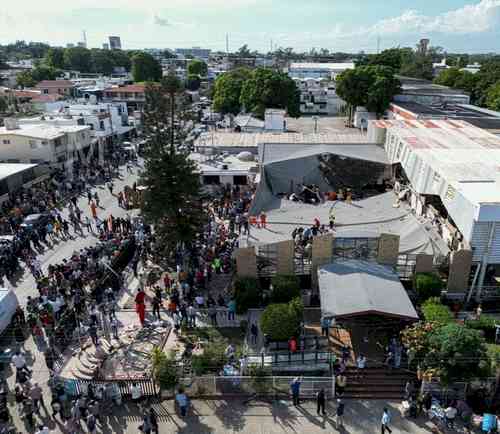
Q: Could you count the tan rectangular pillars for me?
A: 6